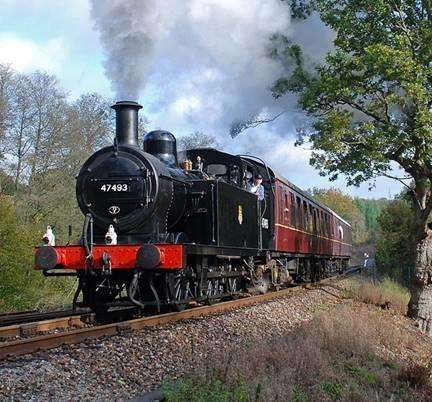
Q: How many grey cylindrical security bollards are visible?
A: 0